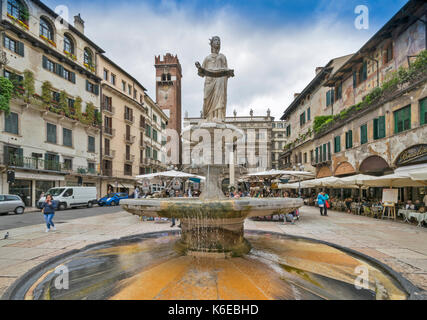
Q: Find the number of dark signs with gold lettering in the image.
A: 1